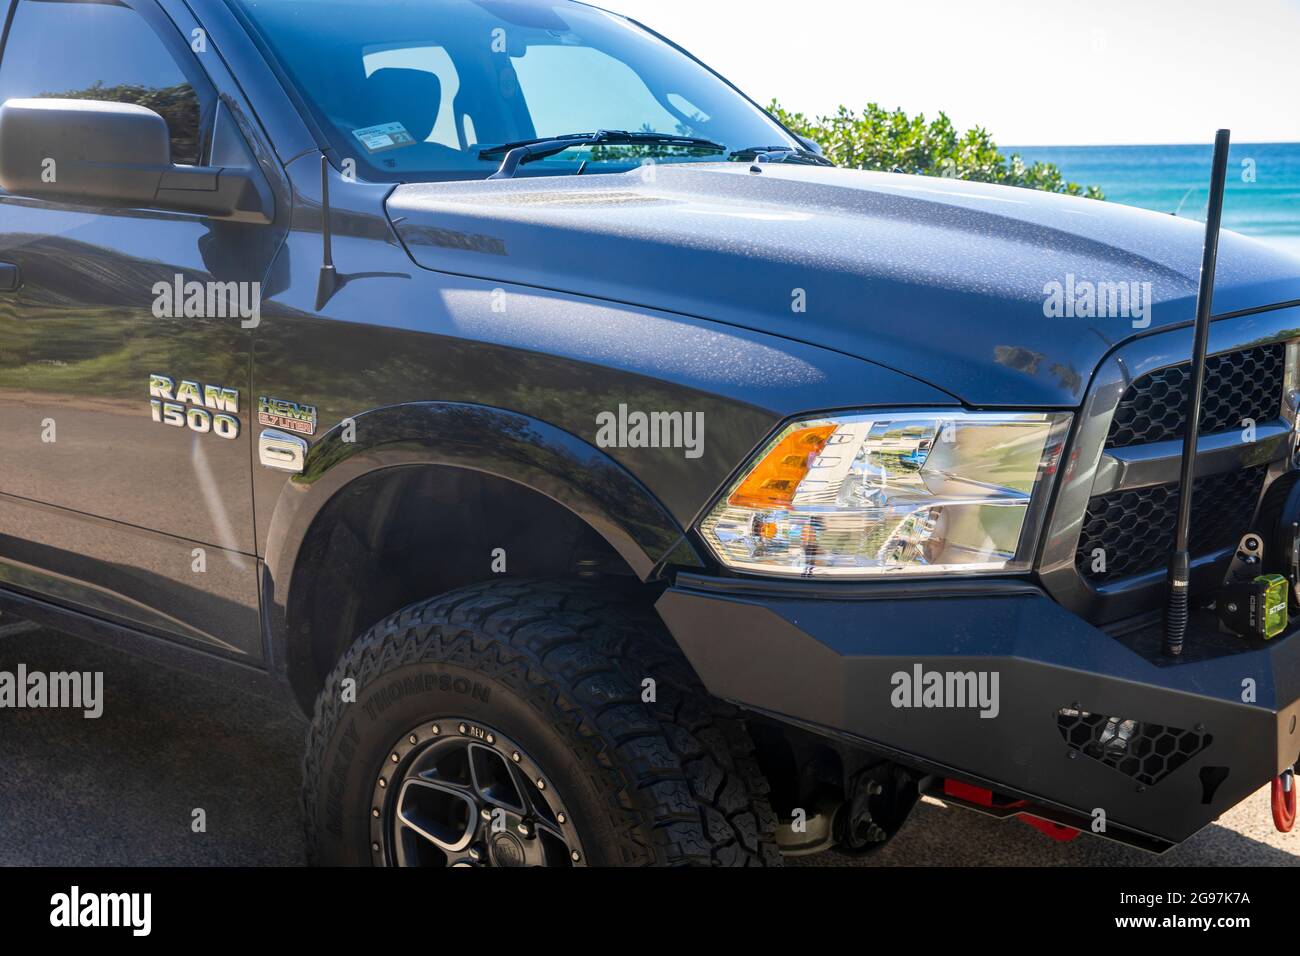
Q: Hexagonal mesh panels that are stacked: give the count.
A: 2